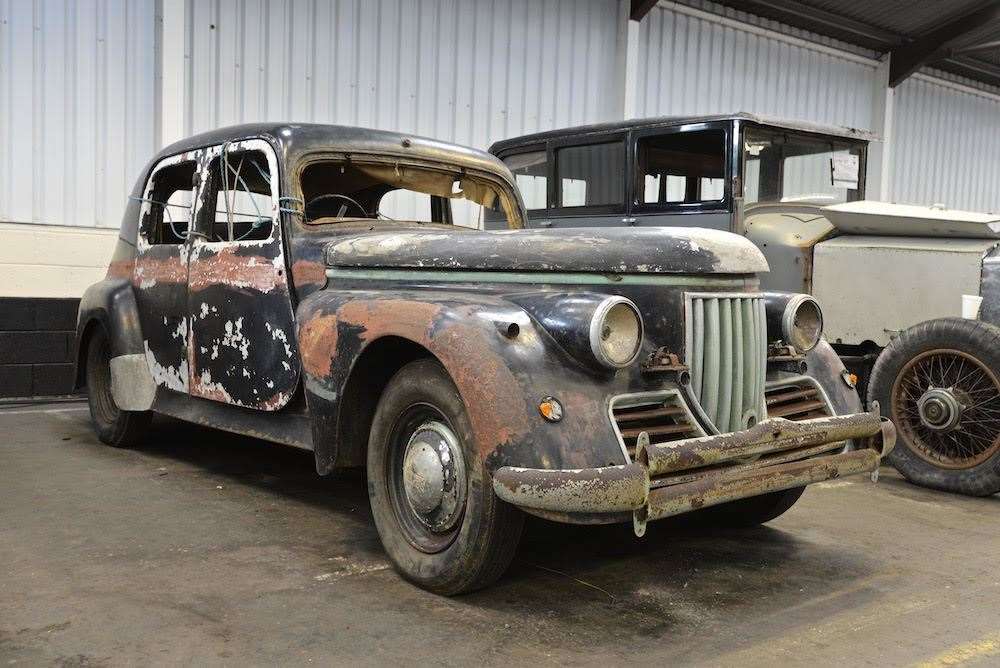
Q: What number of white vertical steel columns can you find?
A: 3